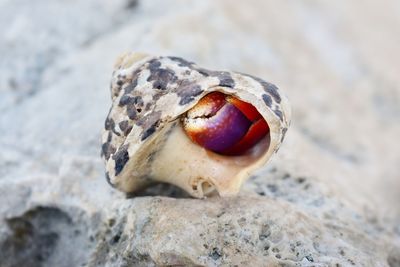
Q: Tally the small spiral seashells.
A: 1